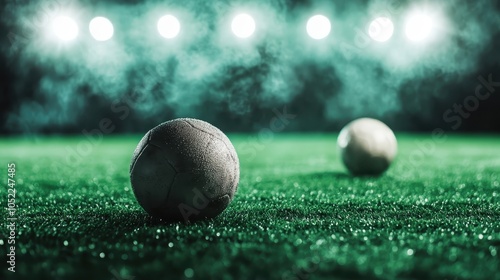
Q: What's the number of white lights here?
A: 7